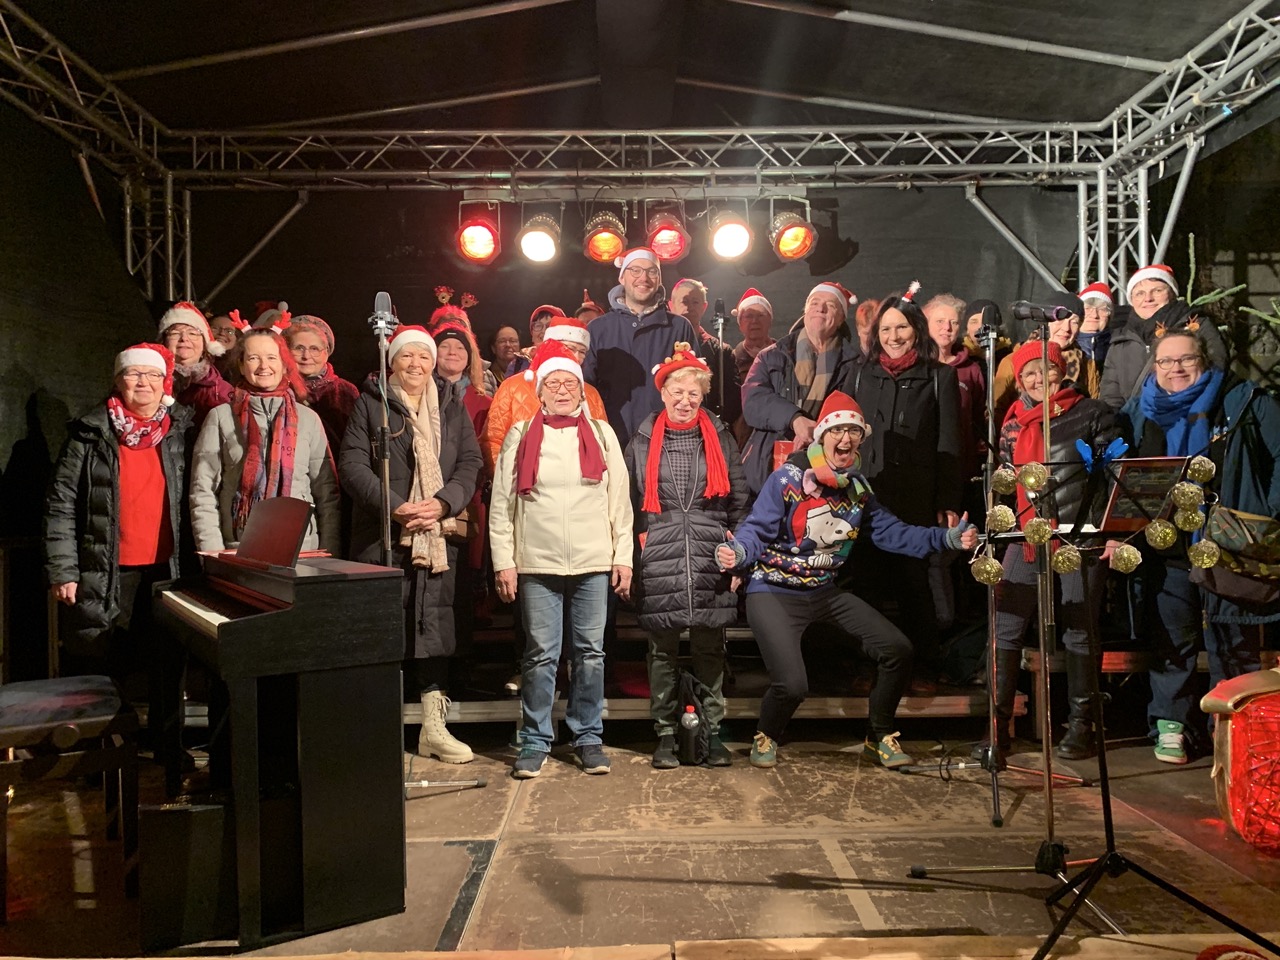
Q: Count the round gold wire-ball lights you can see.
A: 12